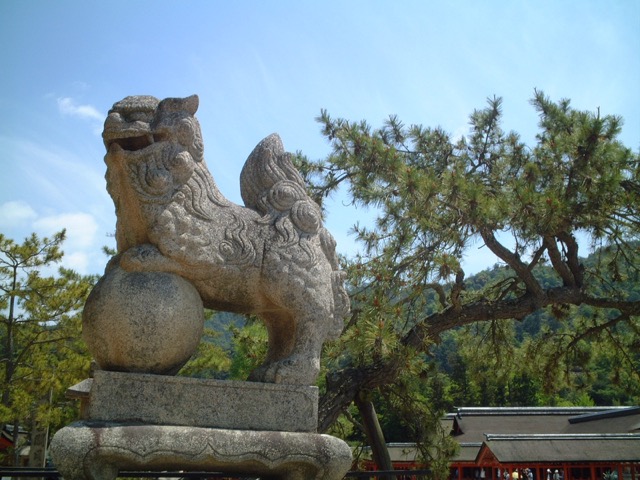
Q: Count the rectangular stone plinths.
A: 1